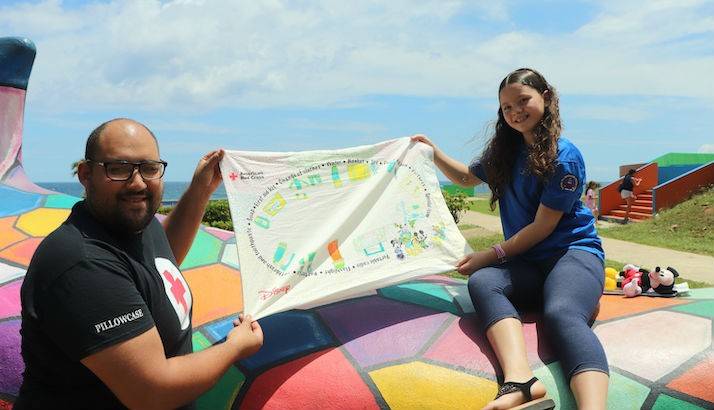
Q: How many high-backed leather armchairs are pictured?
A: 0